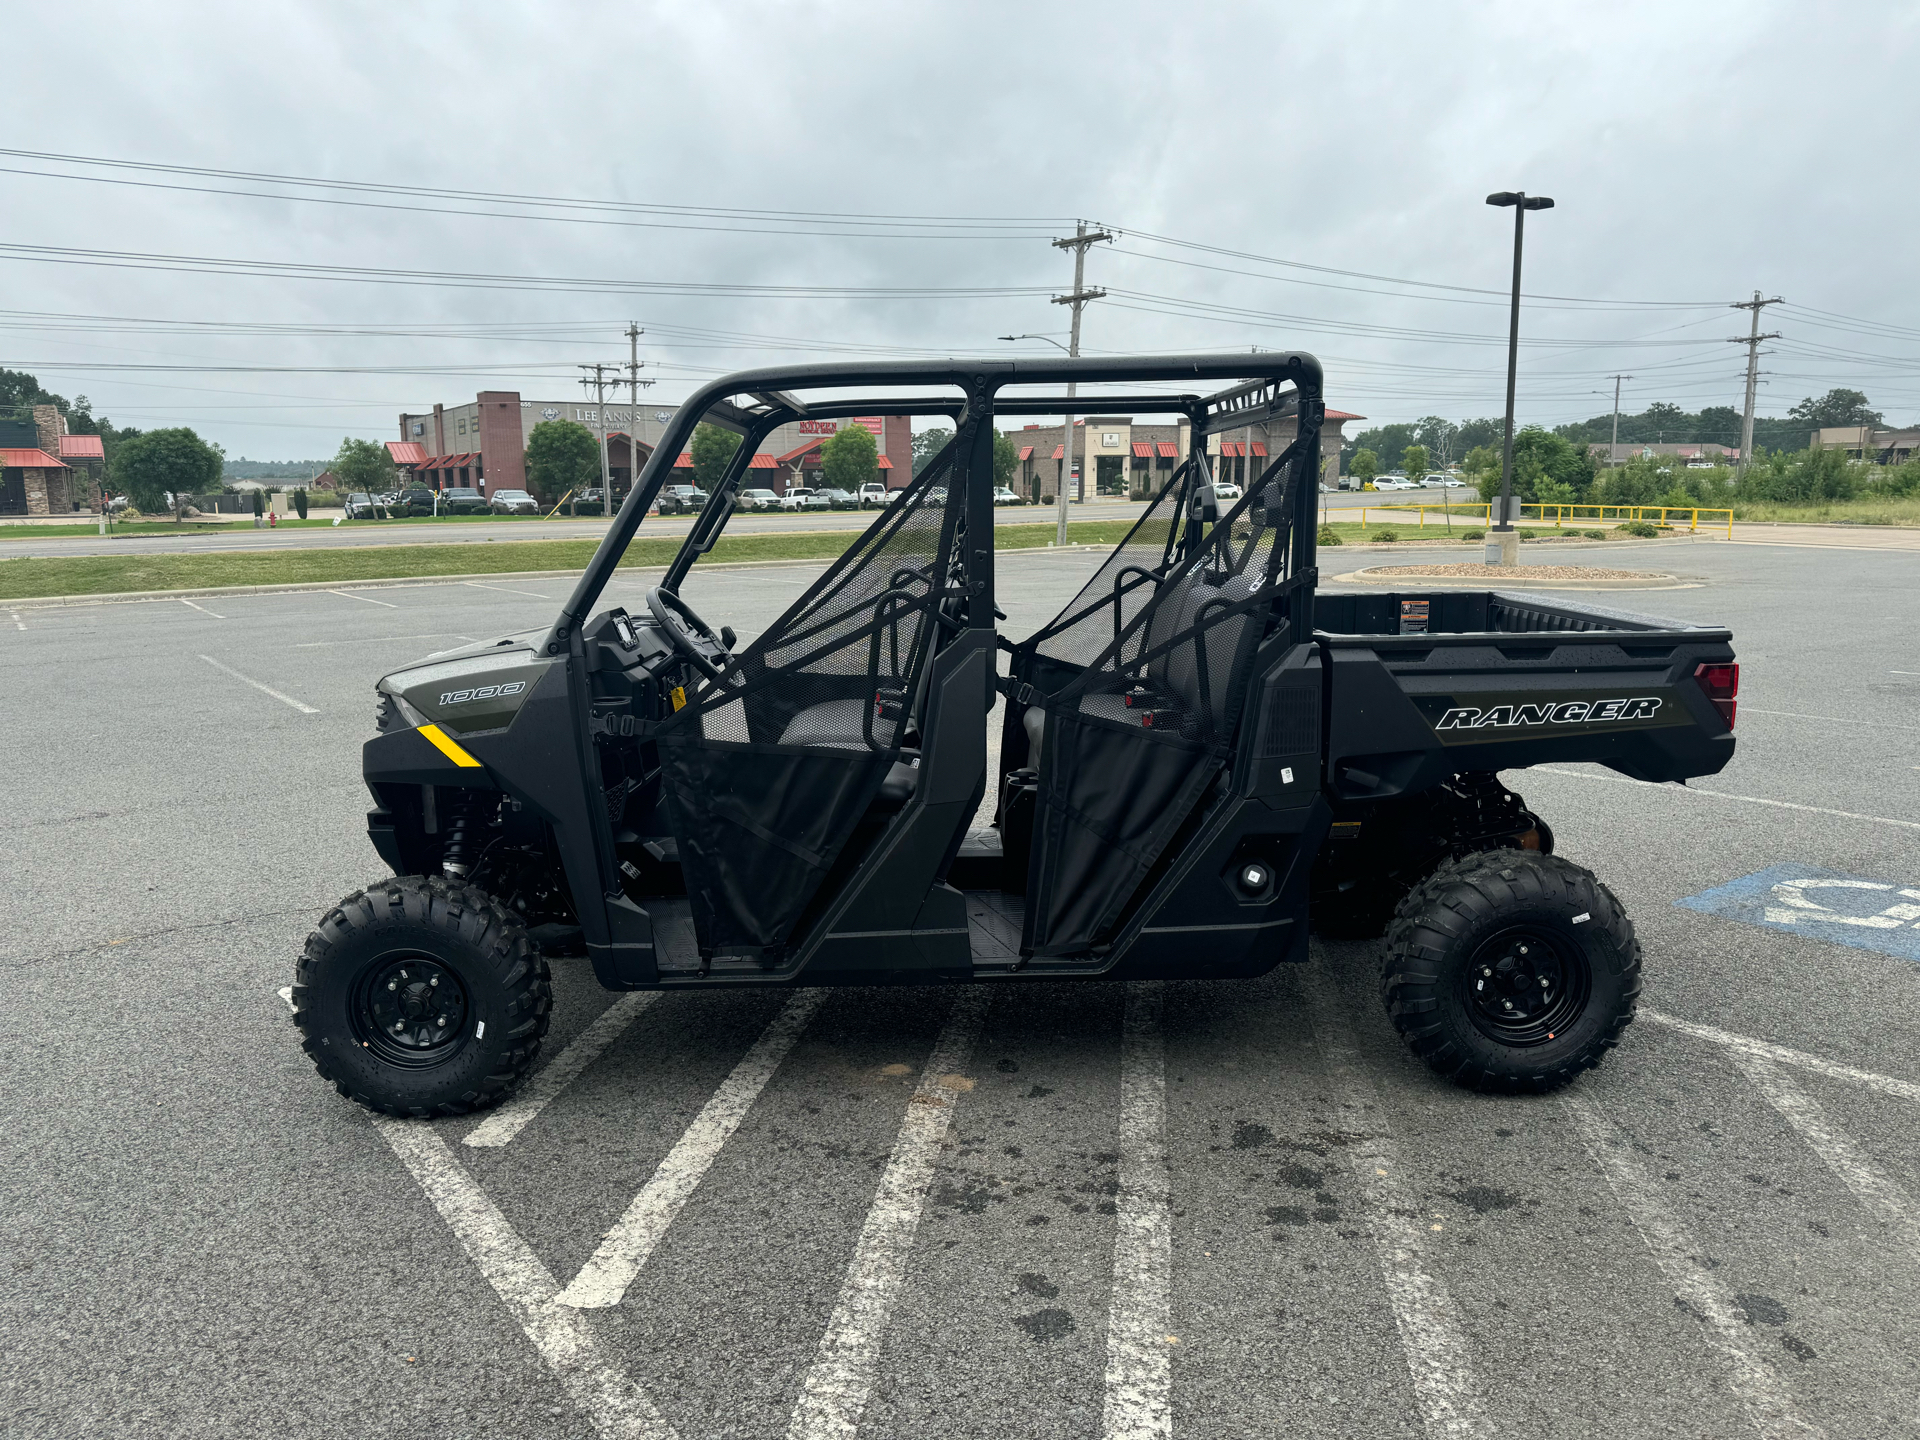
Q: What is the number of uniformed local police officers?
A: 0